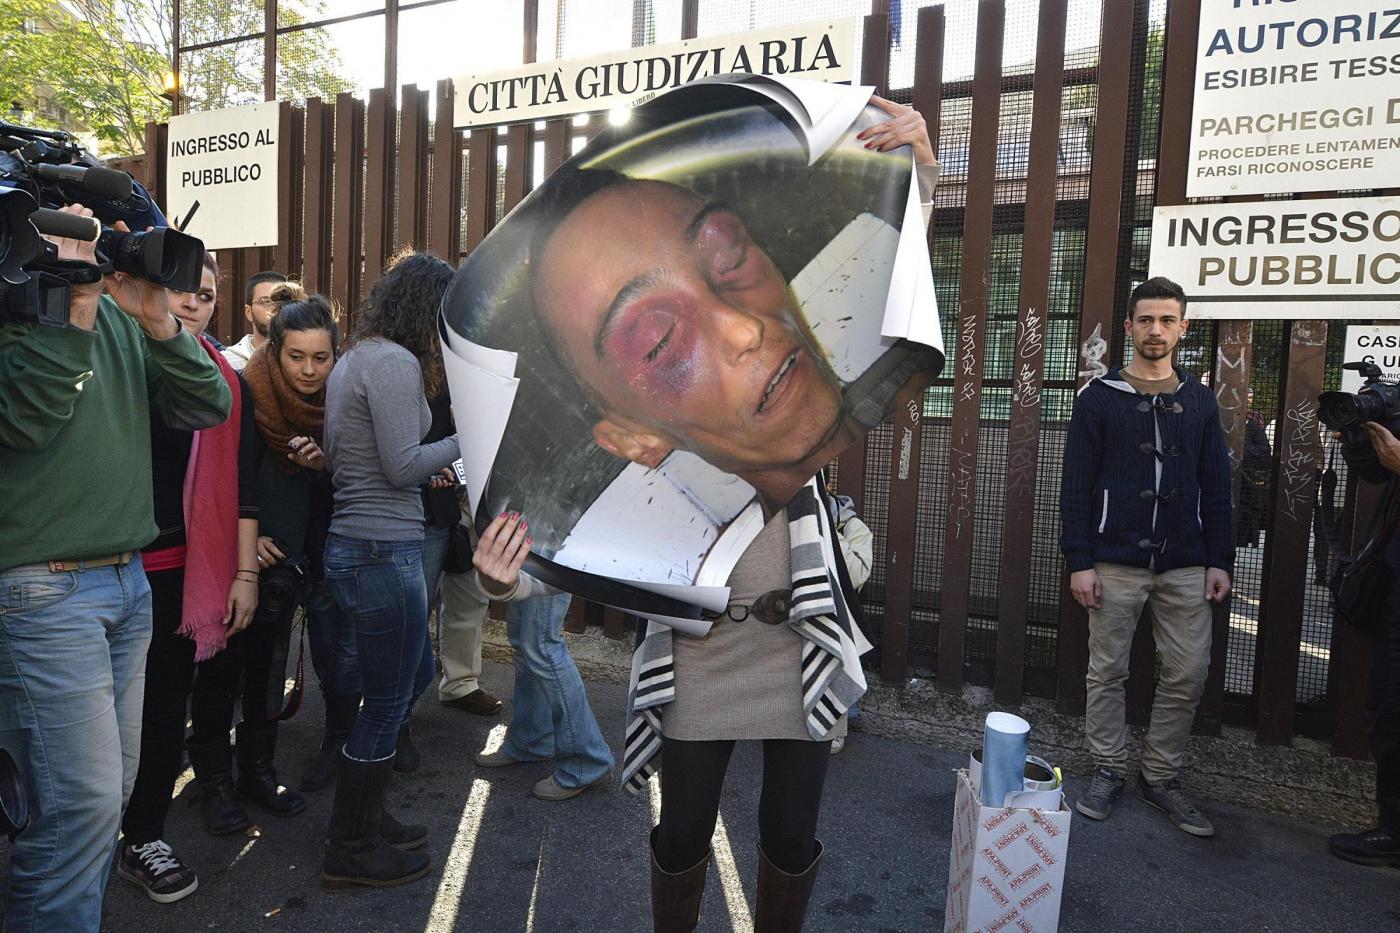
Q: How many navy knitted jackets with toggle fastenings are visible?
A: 1